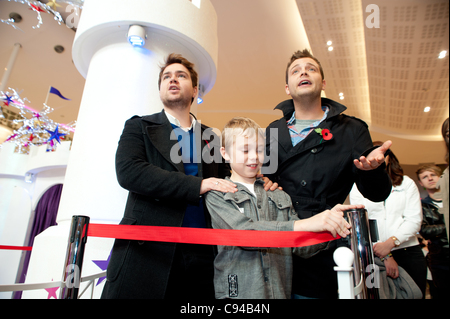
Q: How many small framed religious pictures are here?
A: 0